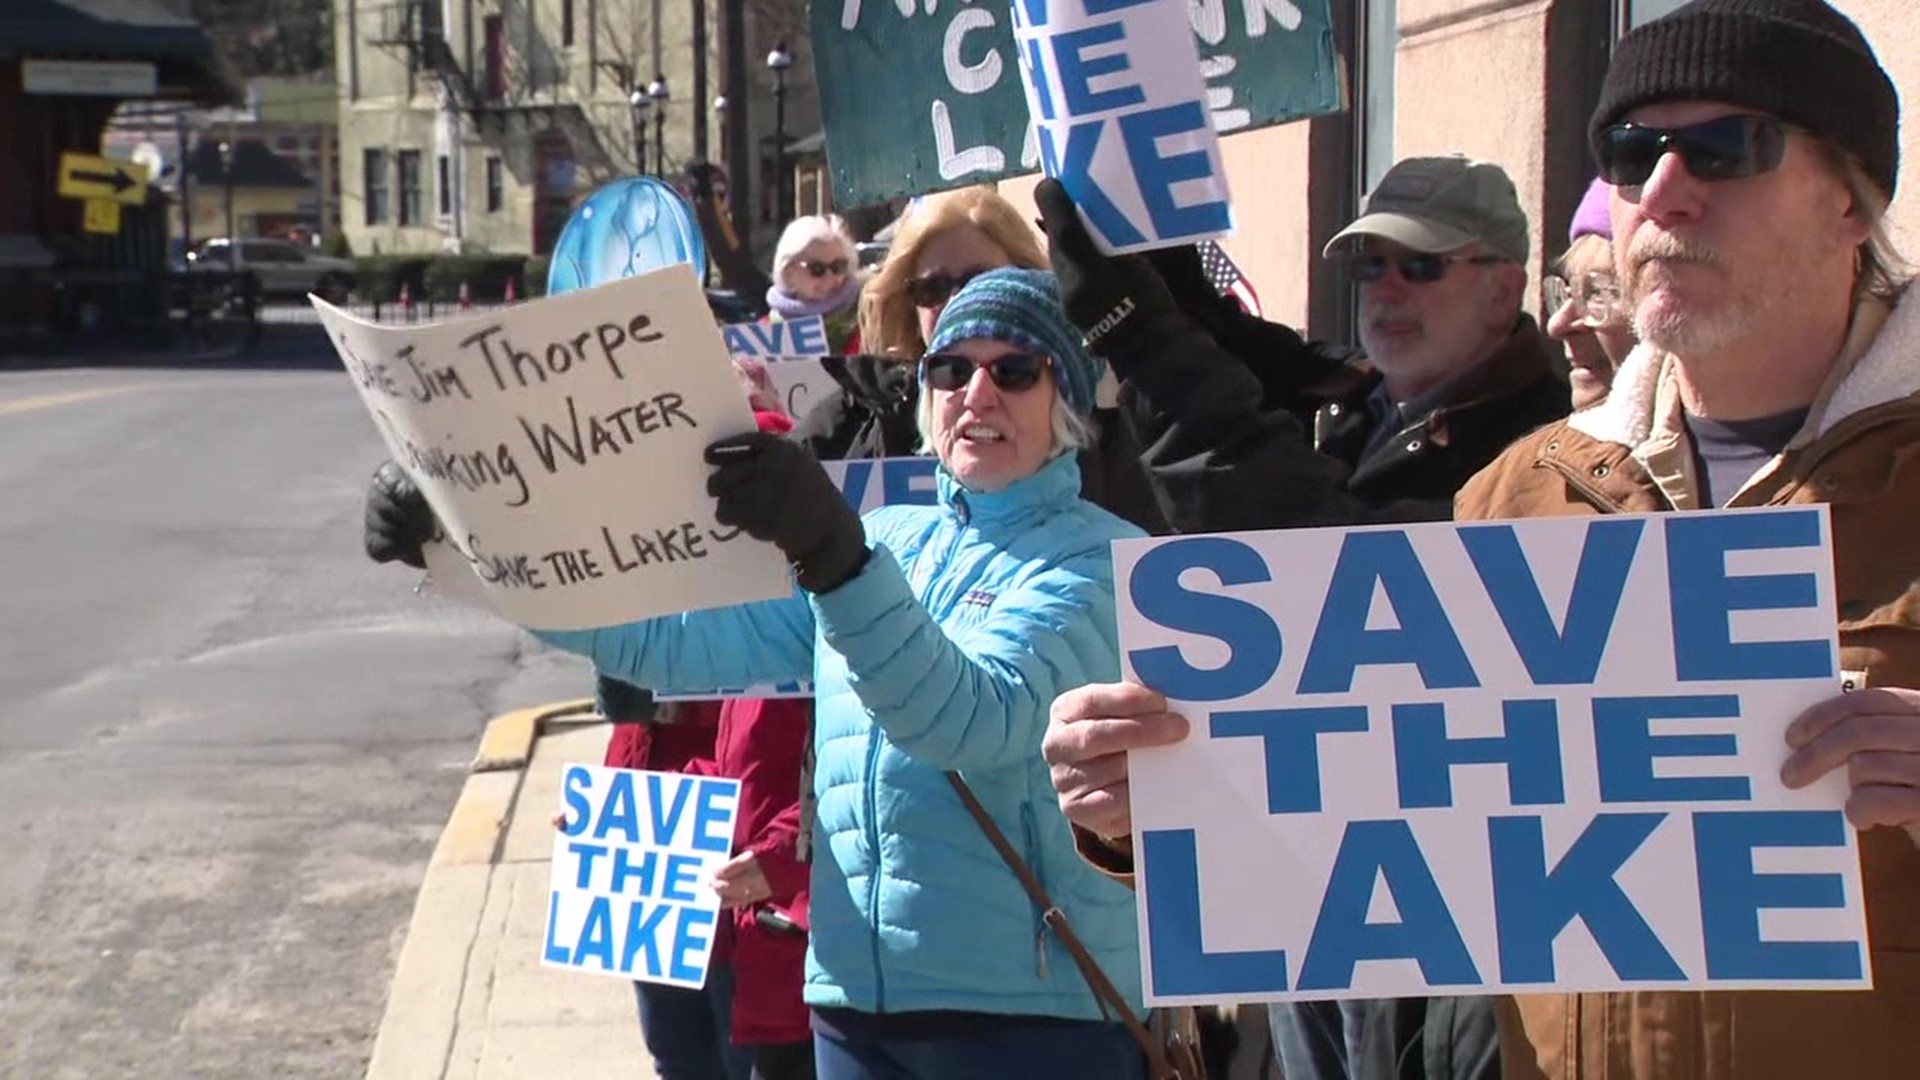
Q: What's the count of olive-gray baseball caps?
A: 1